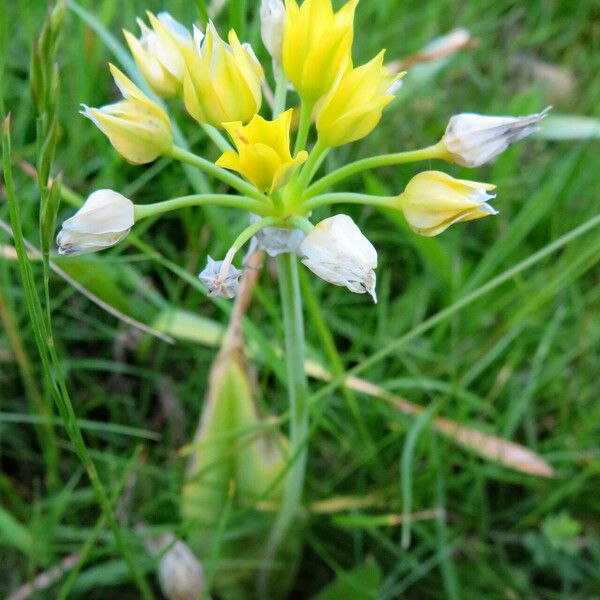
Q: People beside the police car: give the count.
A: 0